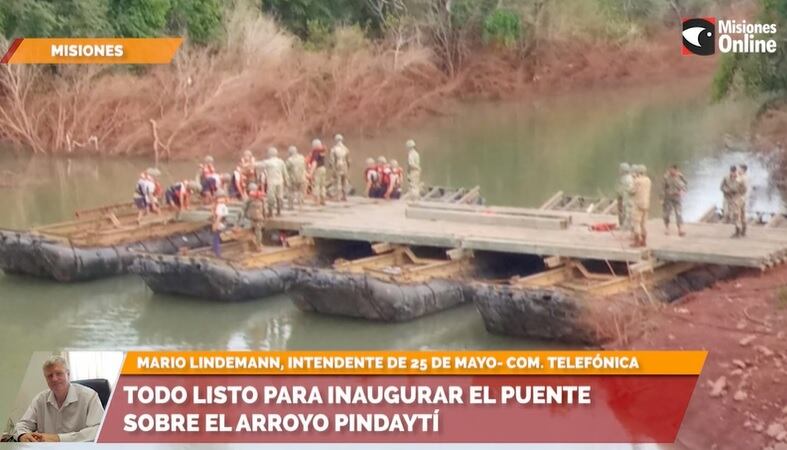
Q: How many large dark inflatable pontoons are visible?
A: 4